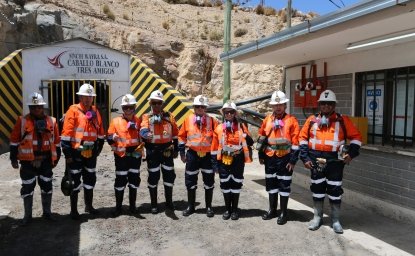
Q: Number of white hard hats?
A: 8